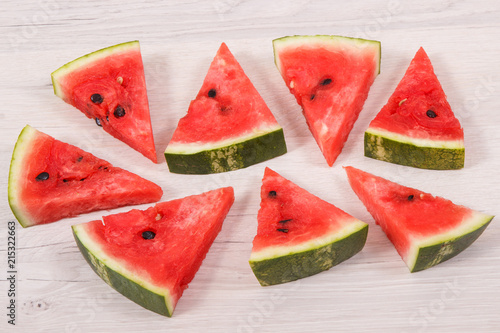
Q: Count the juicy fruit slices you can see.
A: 8